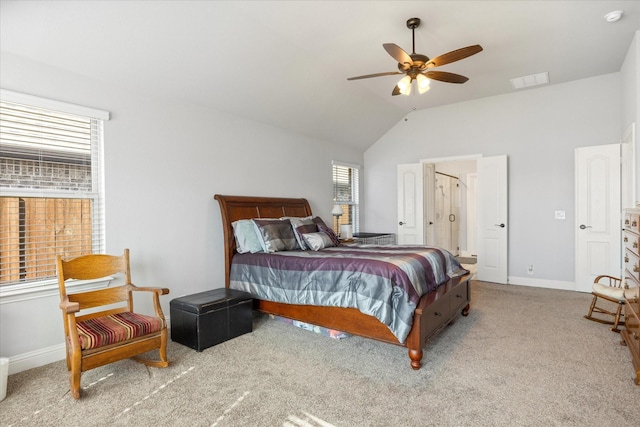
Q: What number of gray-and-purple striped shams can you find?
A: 2